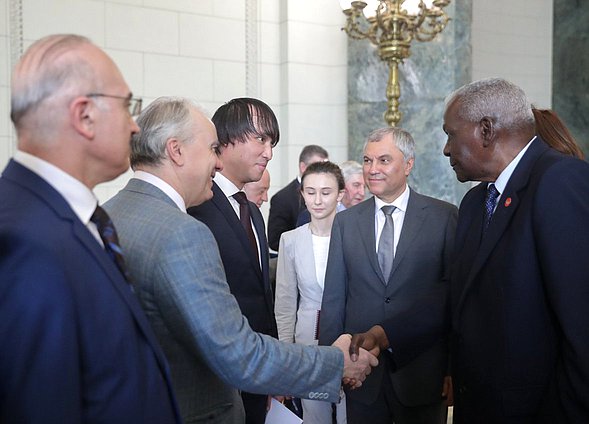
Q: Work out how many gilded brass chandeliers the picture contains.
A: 1